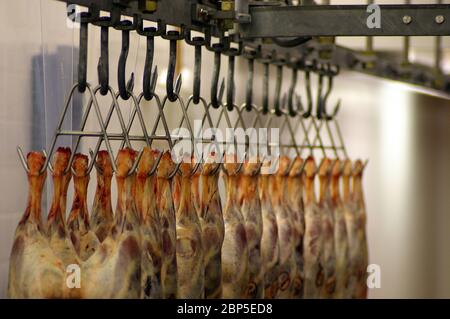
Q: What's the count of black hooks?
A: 15